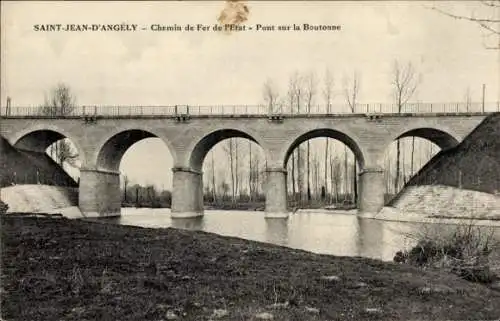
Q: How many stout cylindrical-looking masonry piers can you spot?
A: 4